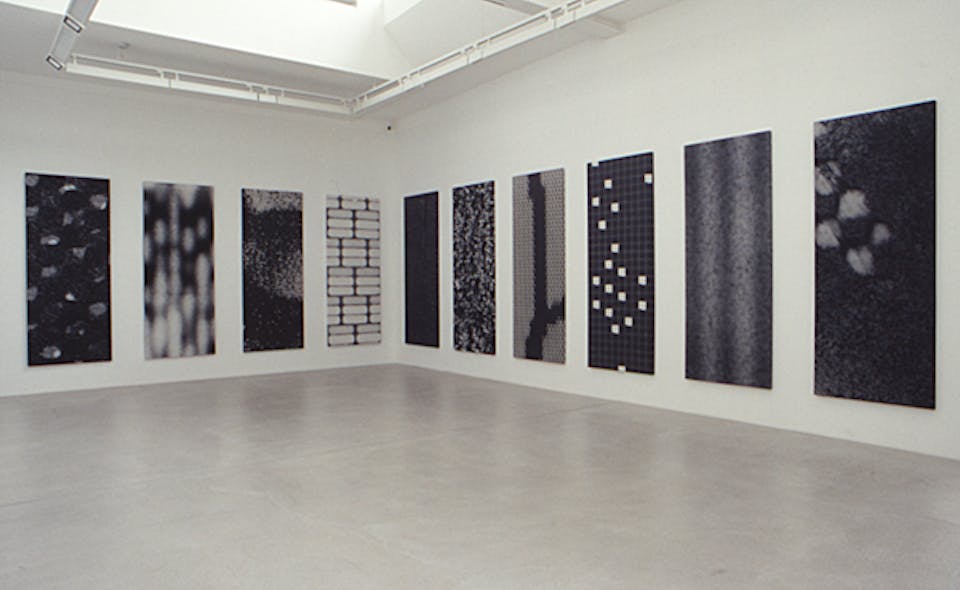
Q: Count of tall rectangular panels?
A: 10